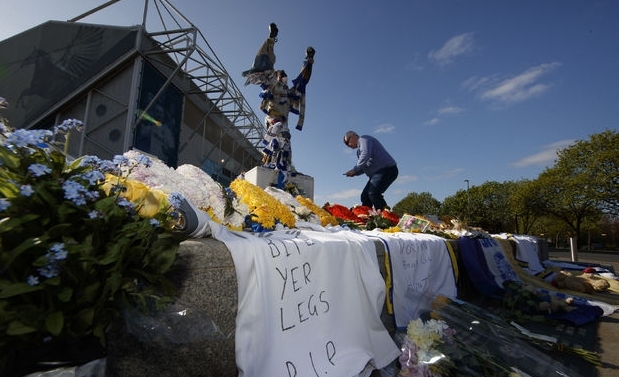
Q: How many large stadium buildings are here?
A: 1